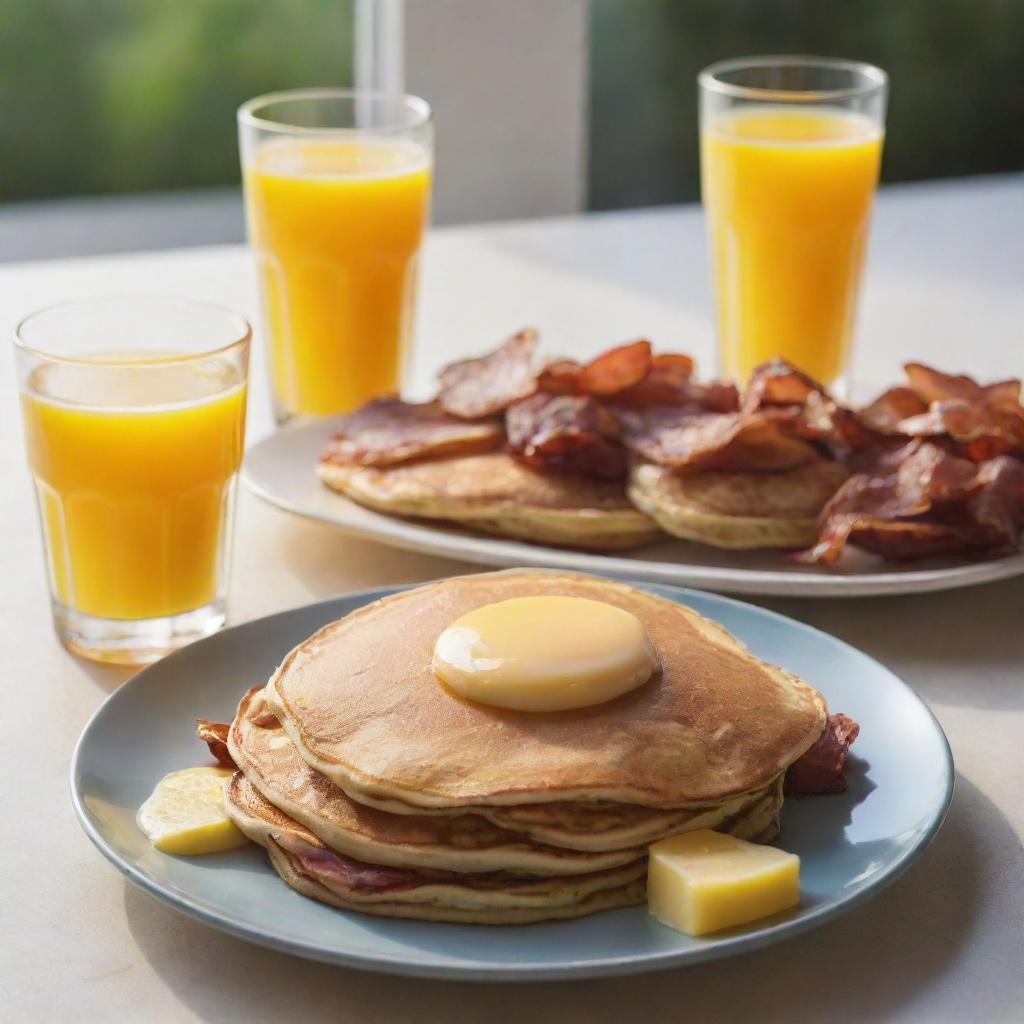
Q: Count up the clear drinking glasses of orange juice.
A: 3